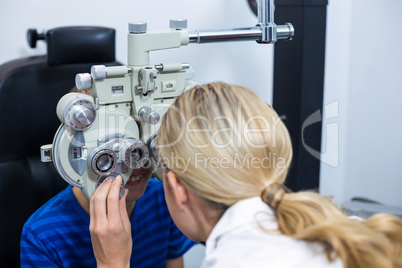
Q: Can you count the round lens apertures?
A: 2